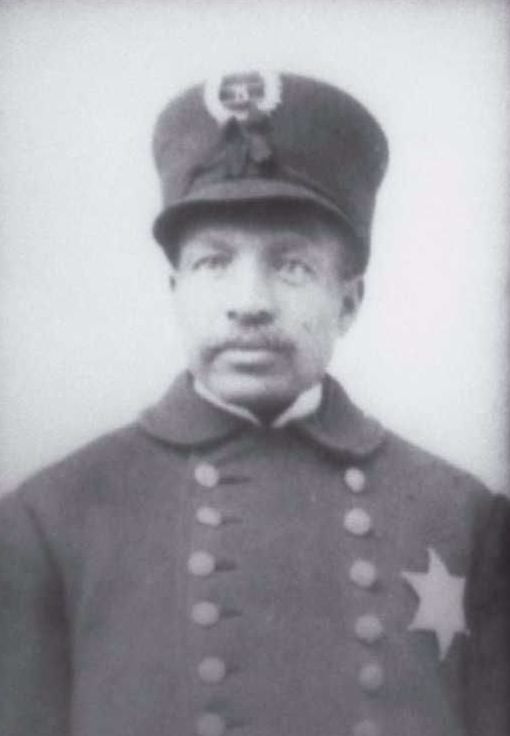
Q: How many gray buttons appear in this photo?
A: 12